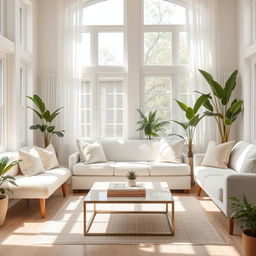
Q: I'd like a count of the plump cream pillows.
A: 5